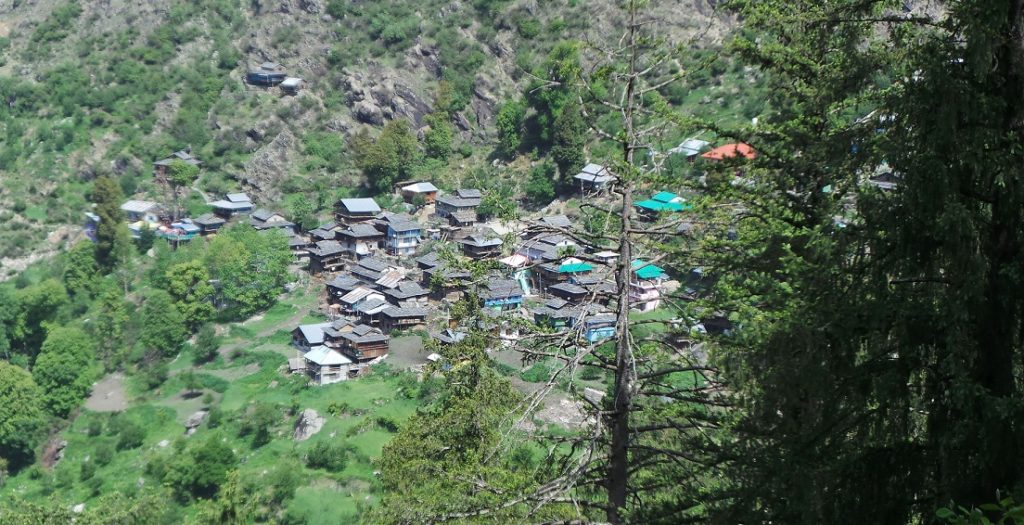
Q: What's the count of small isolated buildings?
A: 2